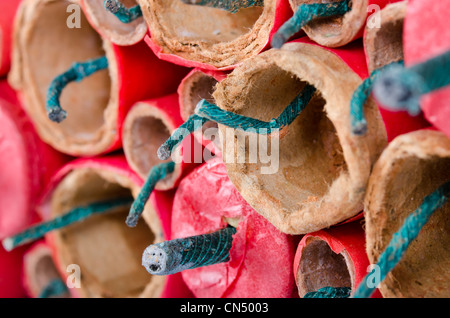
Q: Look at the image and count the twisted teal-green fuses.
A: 14